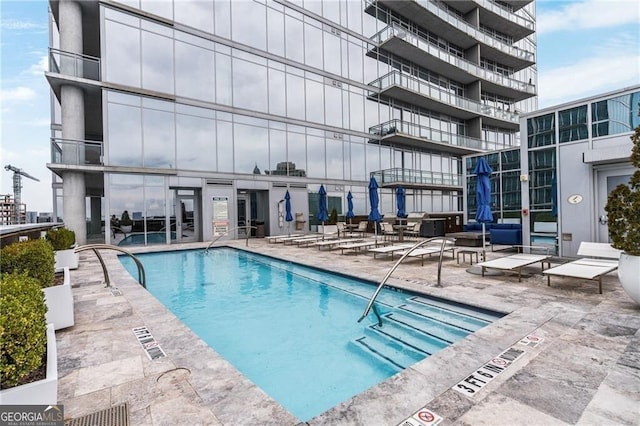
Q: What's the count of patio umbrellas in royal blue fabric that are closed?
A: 6